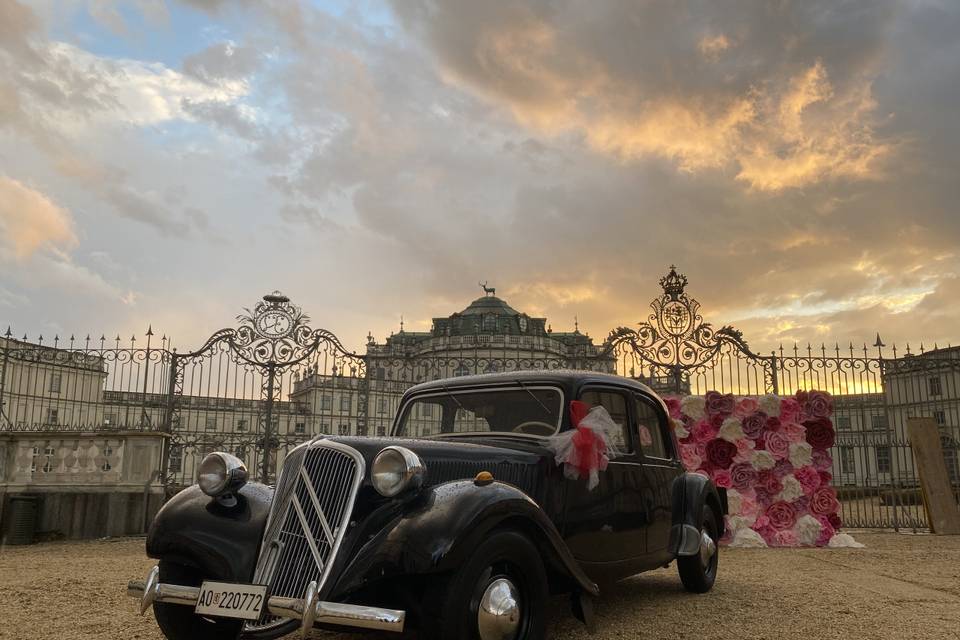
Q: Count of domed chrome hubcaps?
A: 2